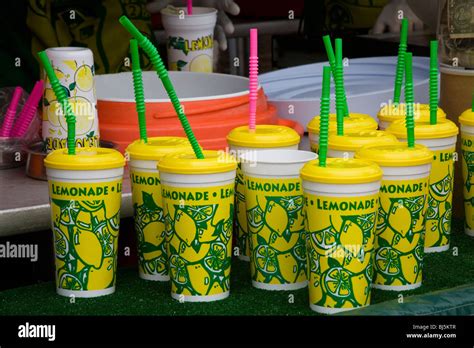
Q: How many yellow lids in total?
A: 11